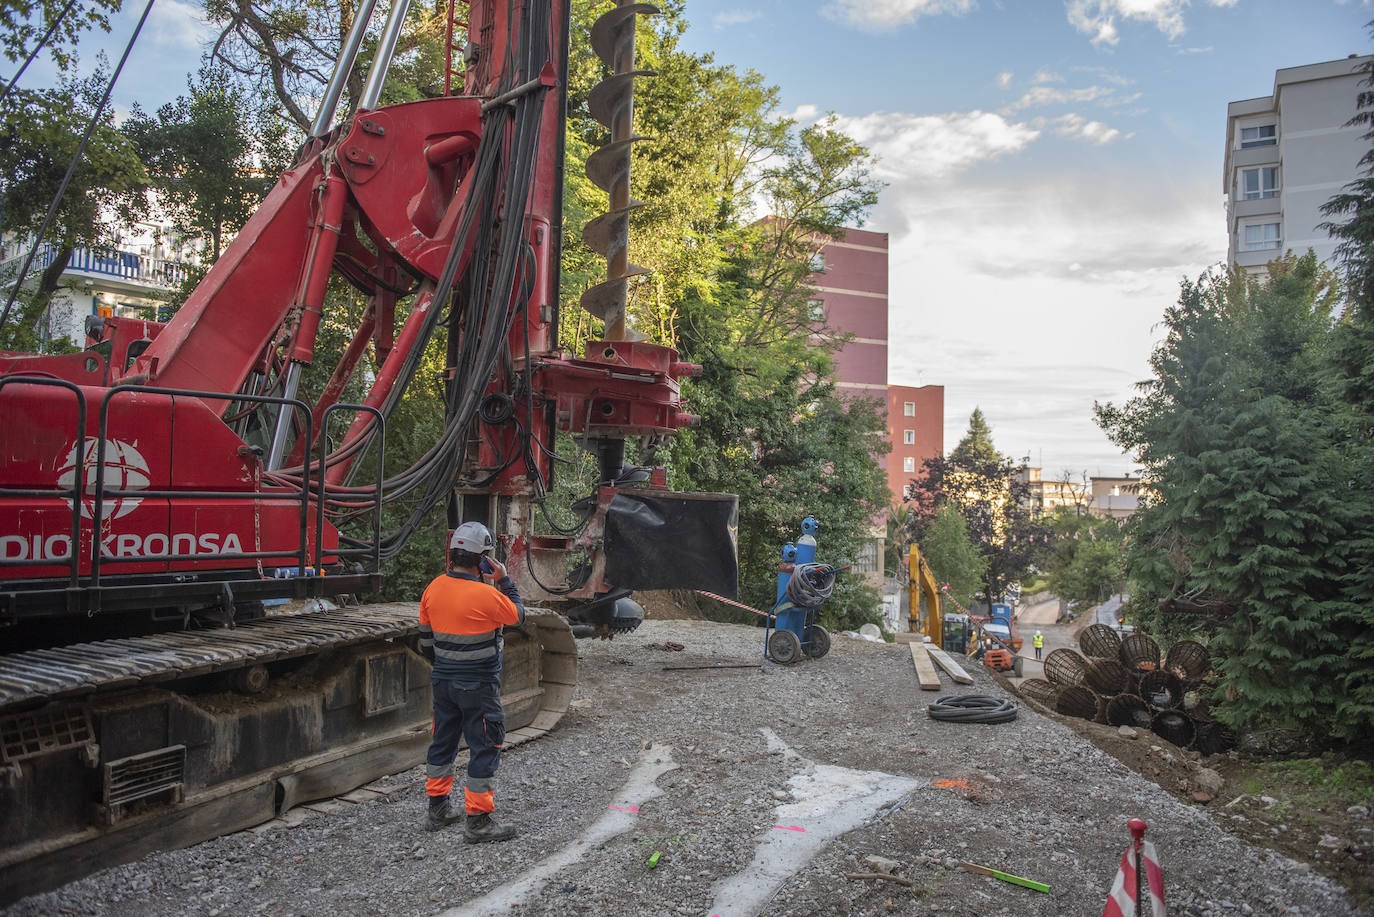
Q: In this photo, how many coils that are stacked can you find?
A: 12